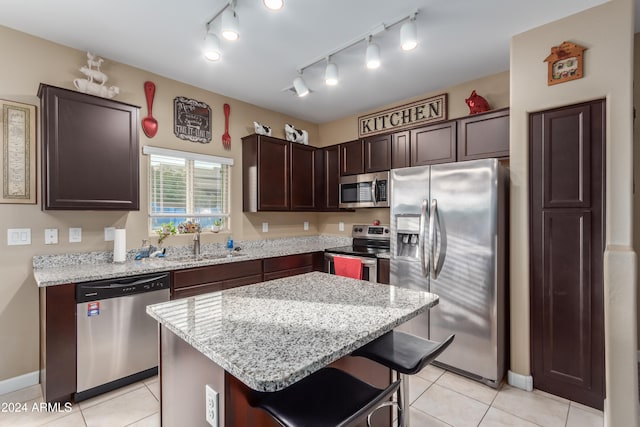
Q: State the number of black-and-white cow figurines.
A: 2